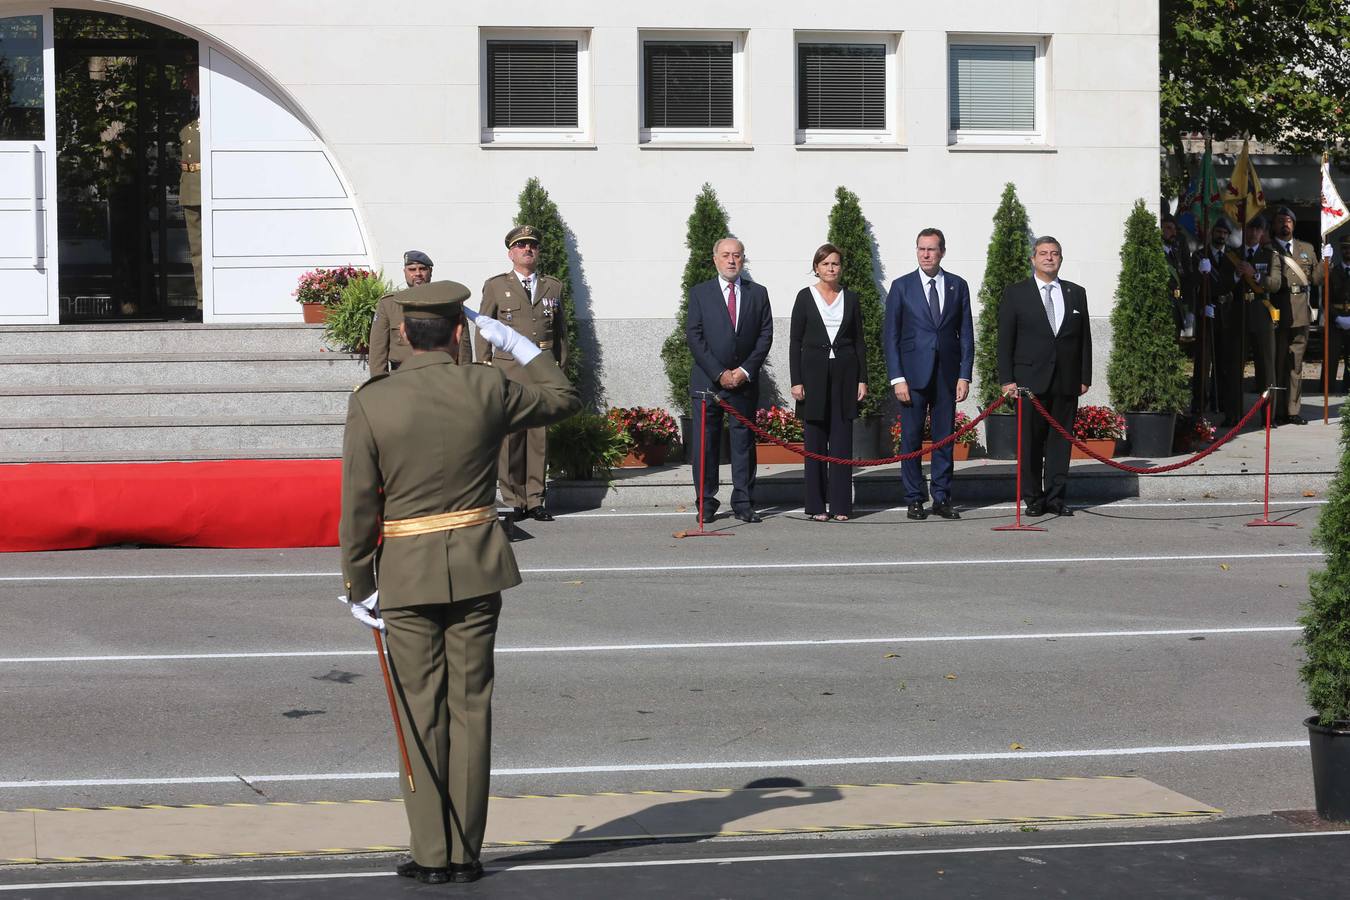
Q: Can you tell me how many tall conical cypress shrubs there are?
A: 6